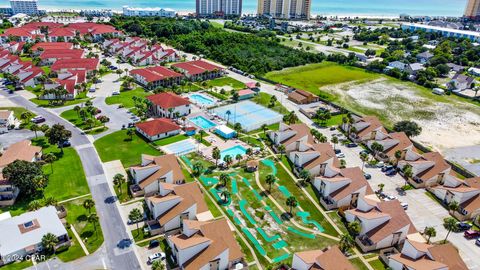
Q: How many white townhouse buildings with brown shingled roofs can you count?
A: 13